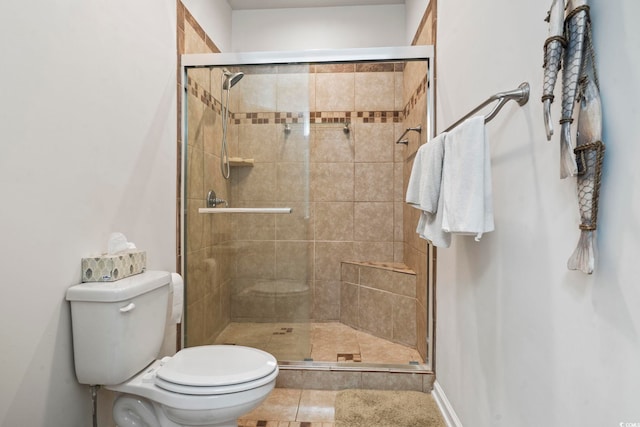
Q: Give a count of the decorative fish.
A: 3